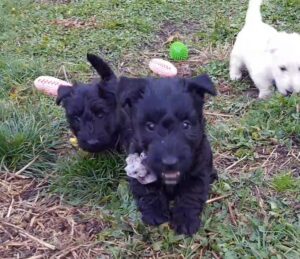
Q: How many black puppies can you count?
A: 2